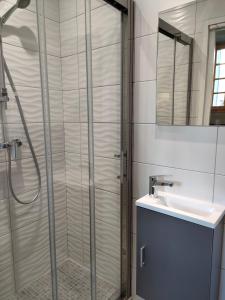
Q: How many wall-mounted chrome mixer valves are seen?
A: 1